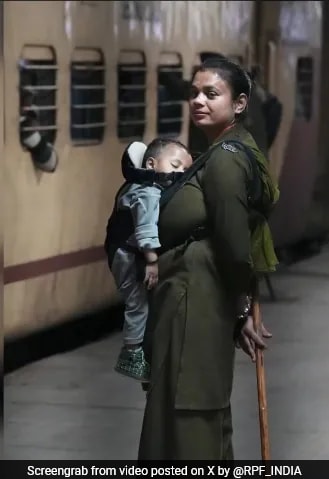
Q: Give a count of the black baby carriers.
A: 1